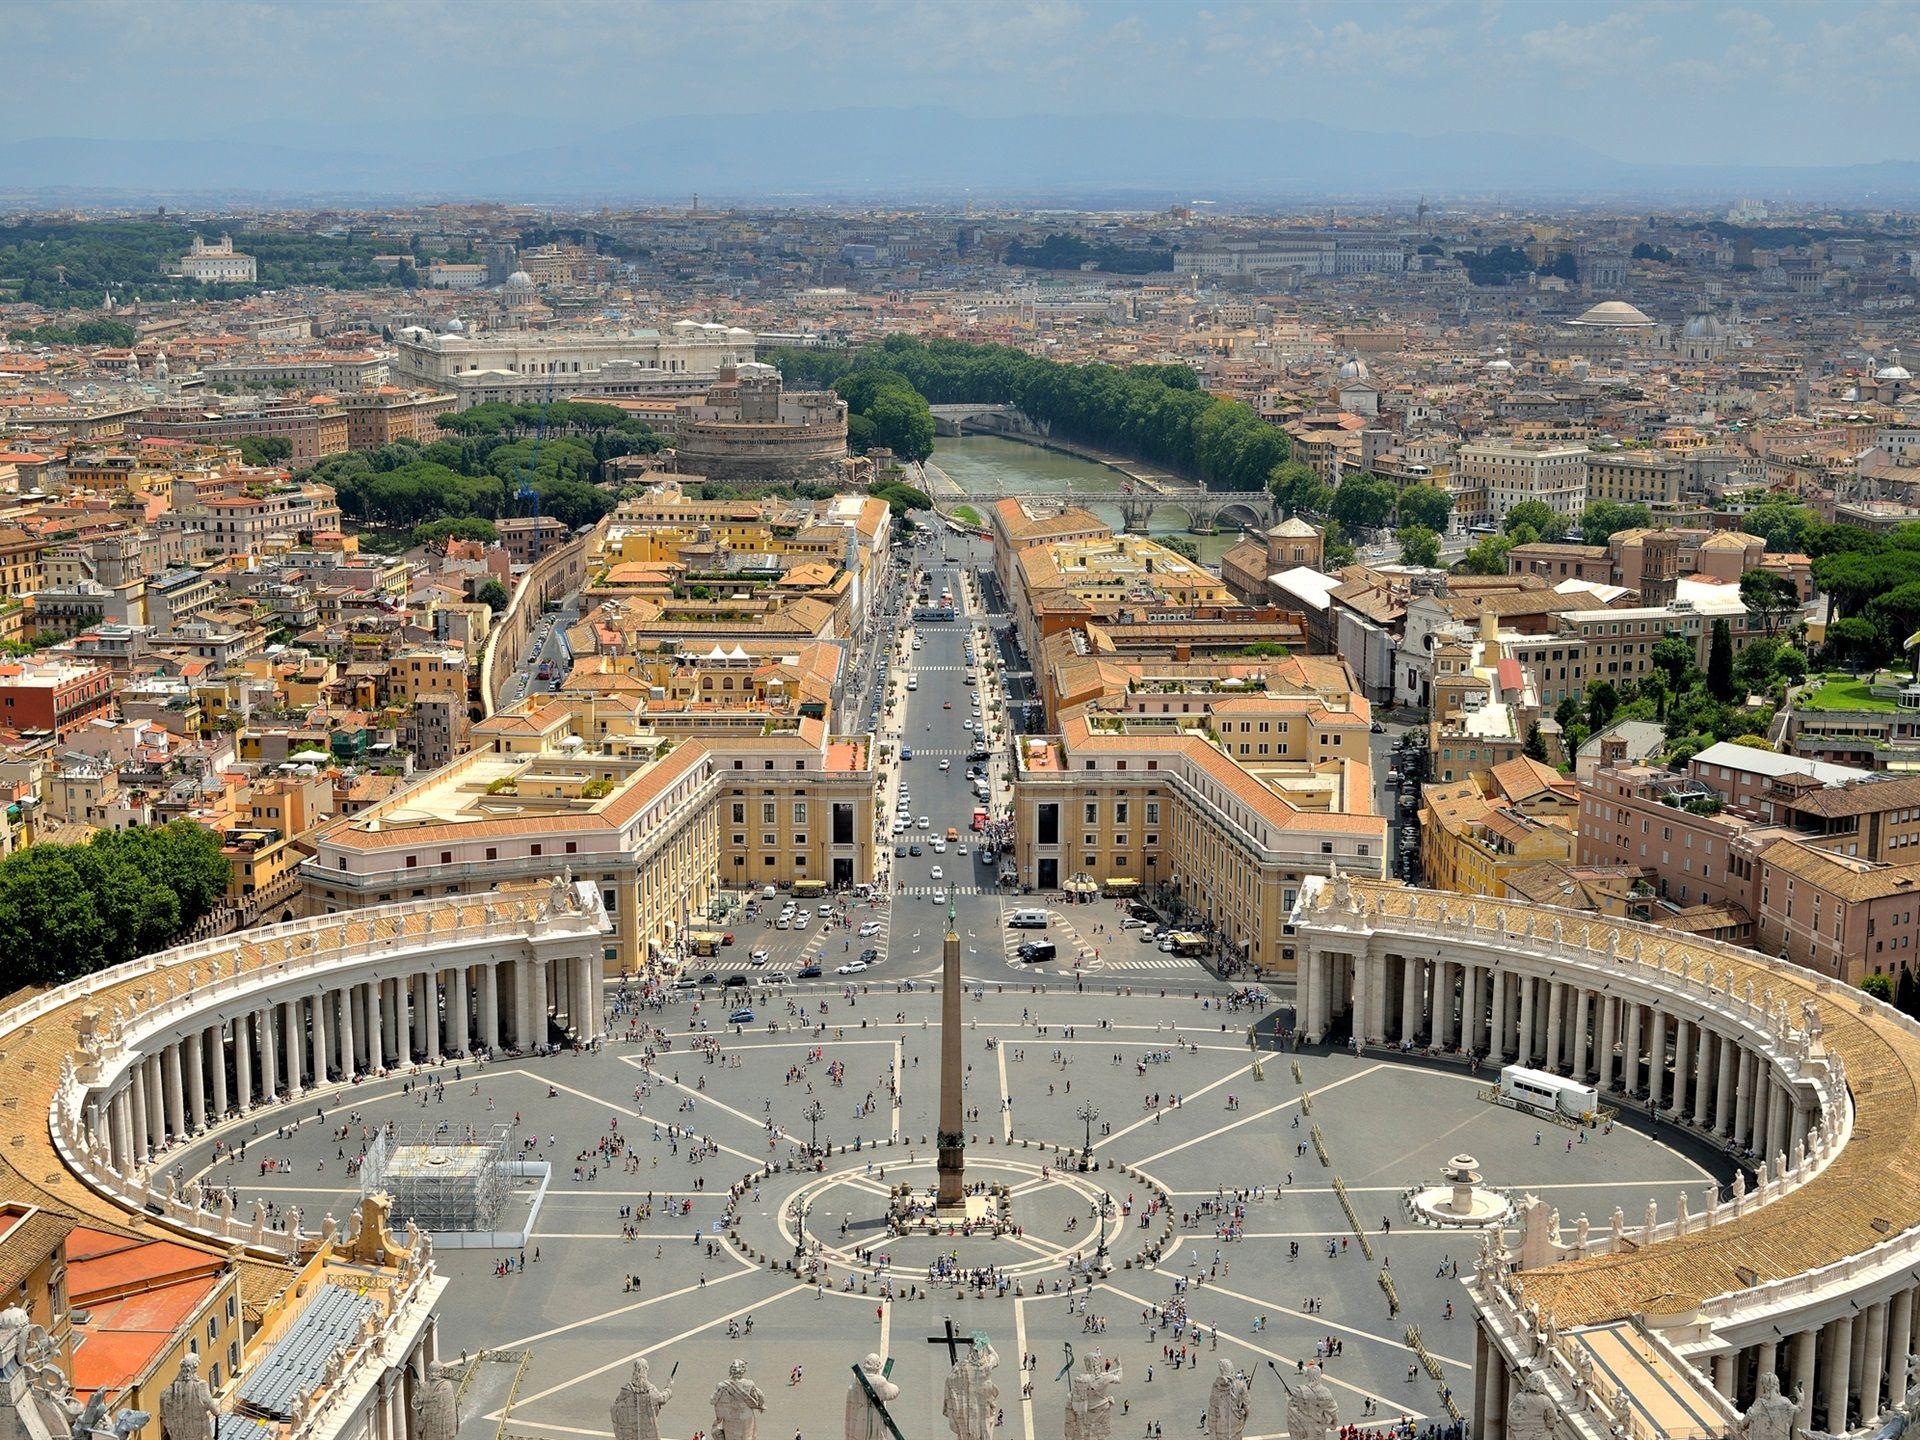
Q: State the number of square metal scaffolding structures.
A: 1